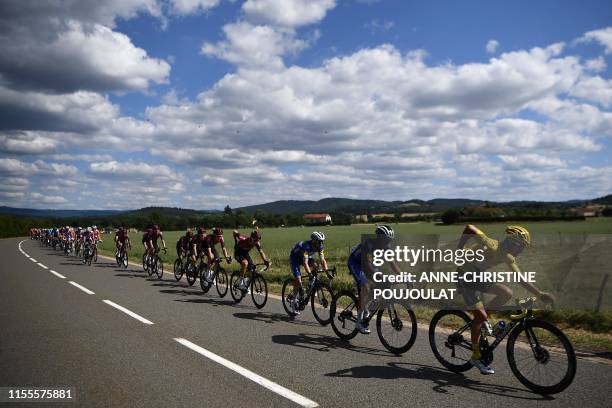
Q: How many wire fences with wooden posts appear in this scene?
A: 1